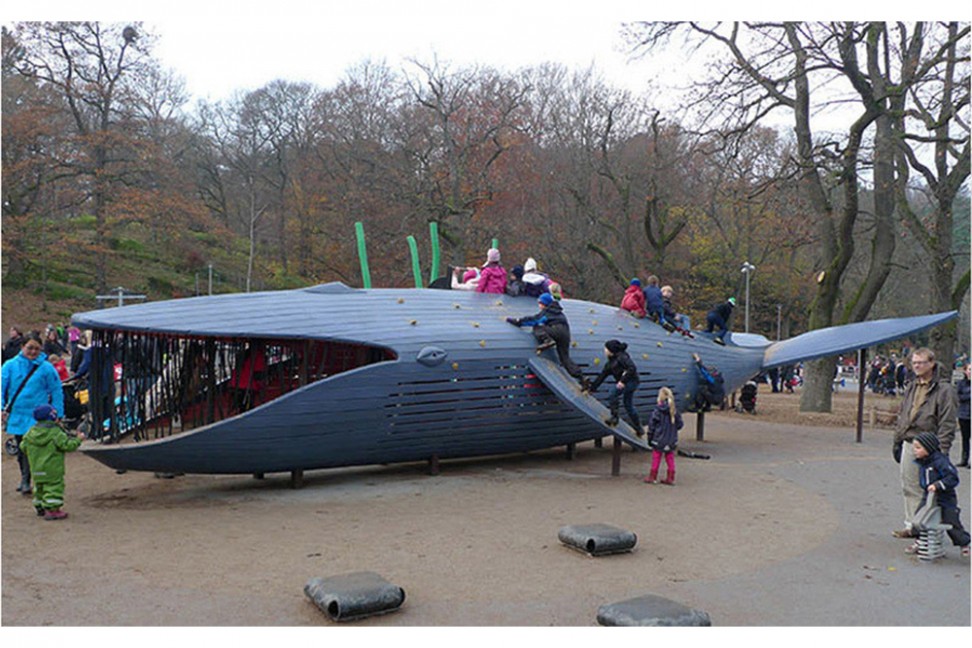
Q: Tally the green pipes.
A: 4